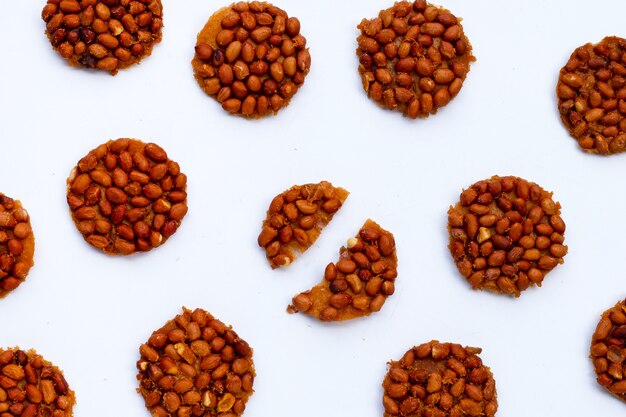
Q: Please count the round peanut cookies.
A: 11